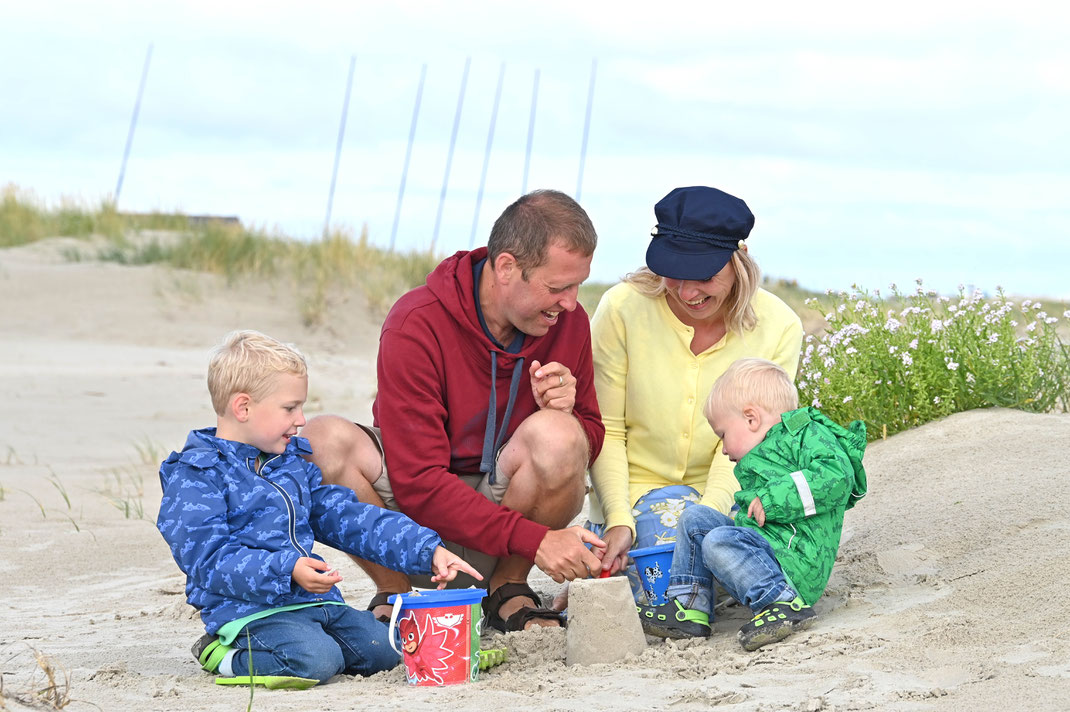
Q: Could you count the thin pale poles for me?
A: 7